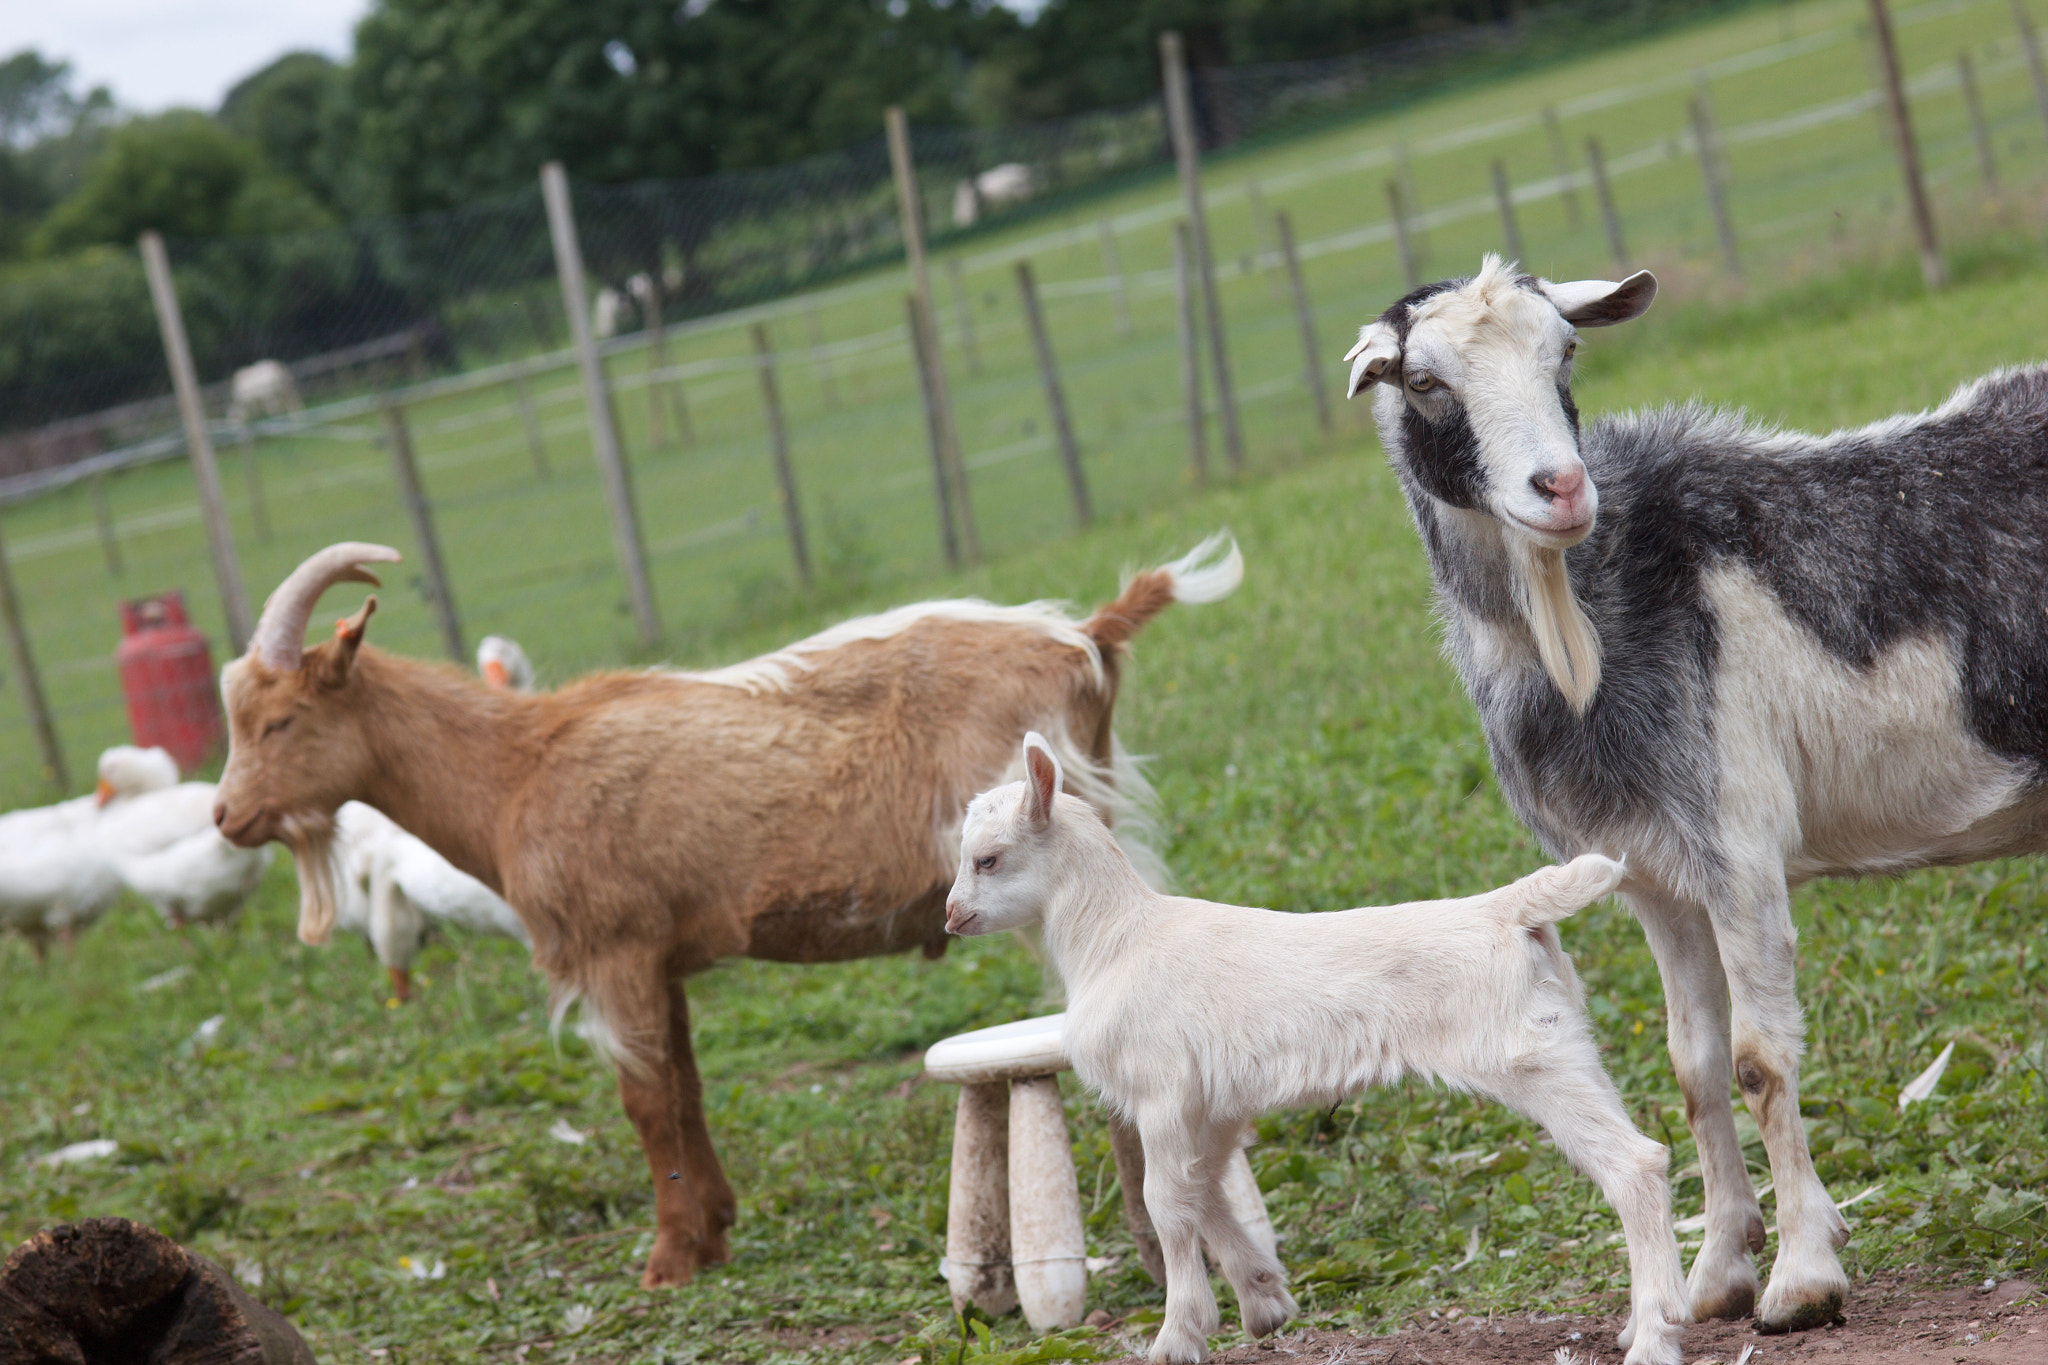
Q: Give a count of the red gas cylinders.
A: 1